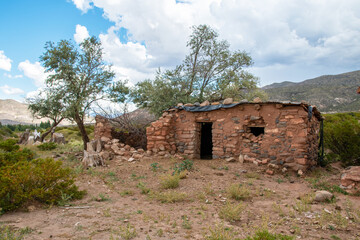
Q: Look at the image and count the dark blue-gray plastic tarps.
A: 1